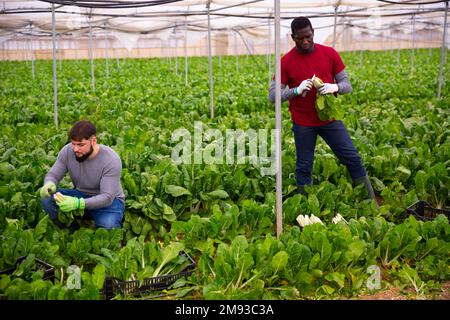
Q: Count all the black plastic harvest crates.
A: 3